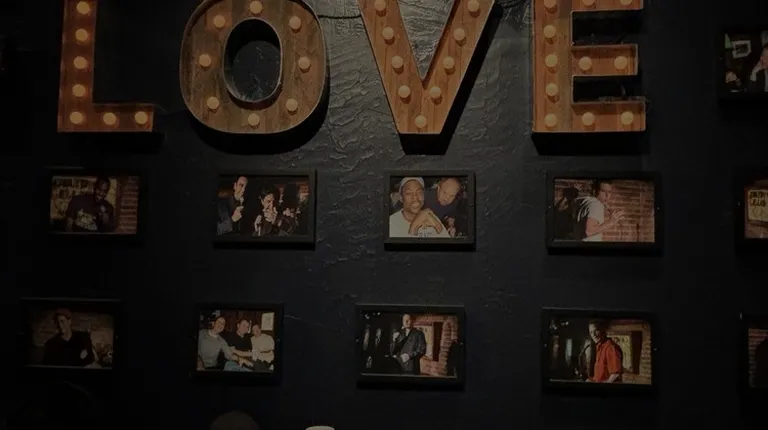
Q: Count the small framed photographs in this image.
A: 11